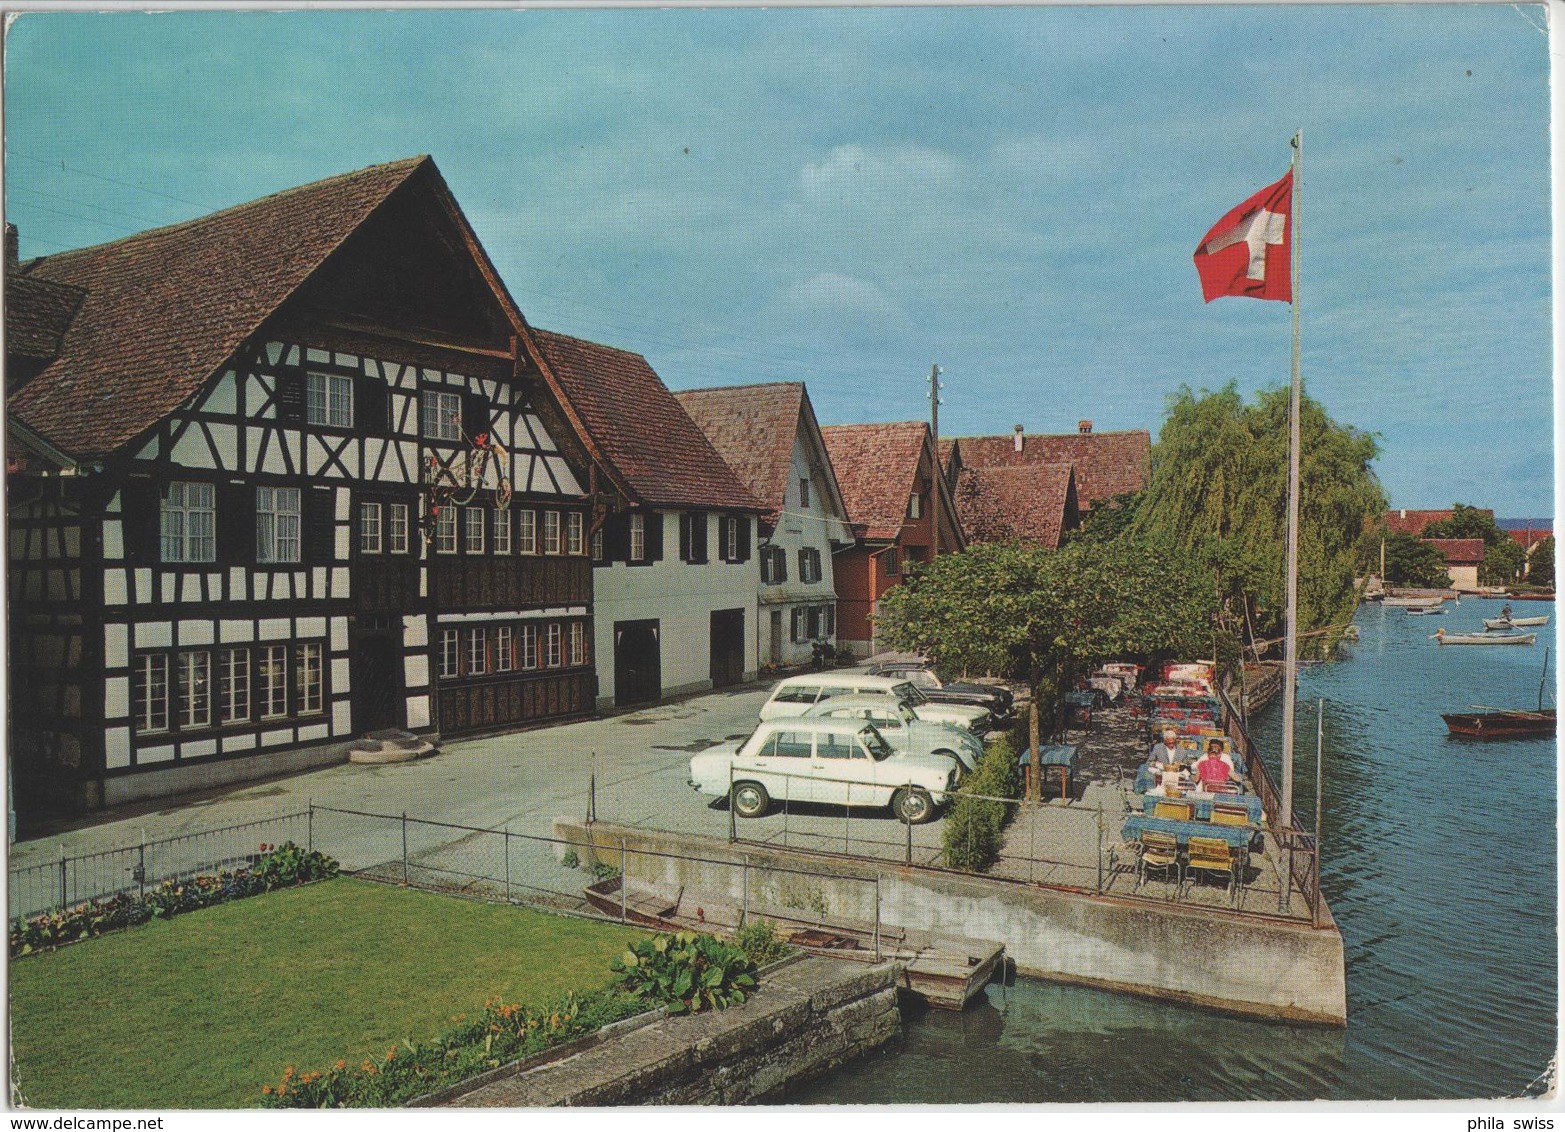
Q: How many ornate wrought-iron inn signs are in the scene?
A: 1